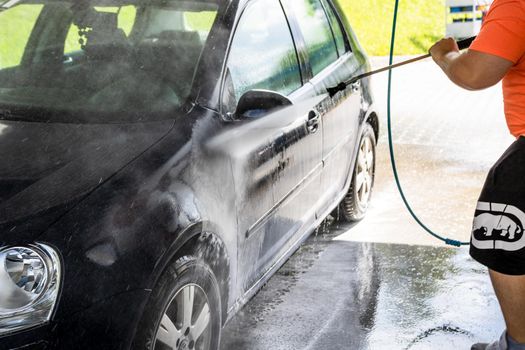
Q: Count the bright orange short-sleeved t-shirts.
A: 1